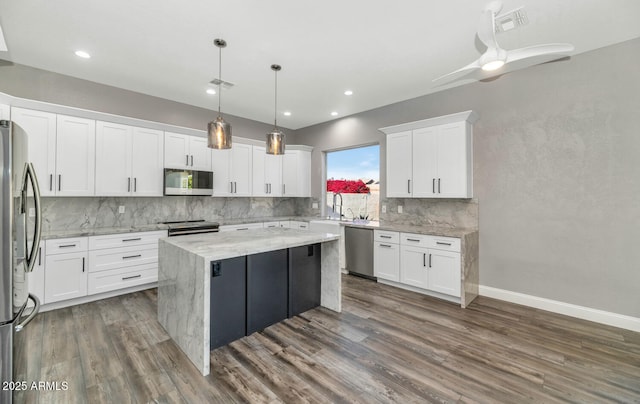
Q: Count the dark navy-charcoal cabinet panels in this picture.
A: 3